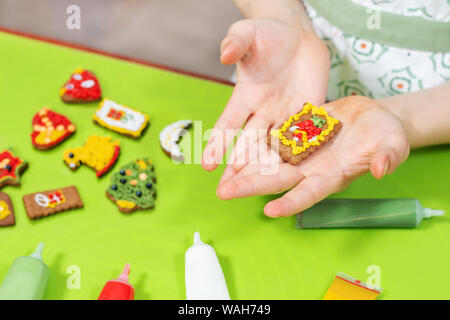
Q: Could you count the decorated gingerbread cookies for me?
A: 10